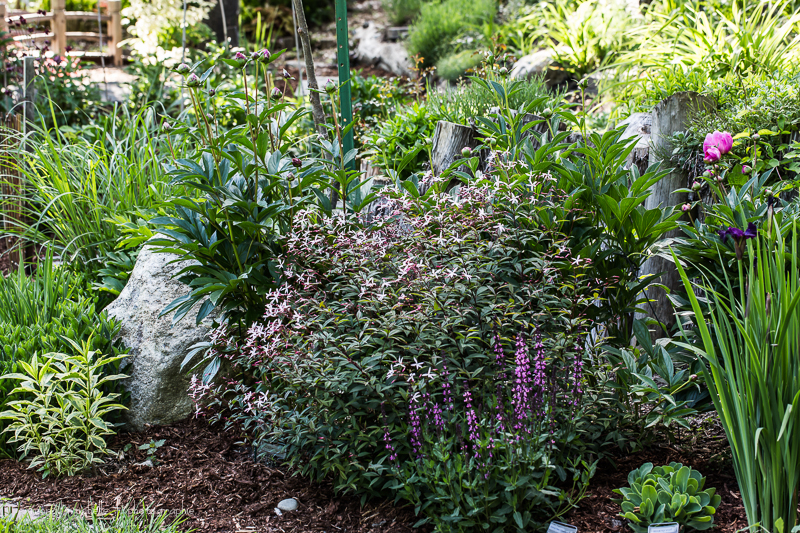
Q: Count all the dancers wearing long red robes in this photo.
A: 0